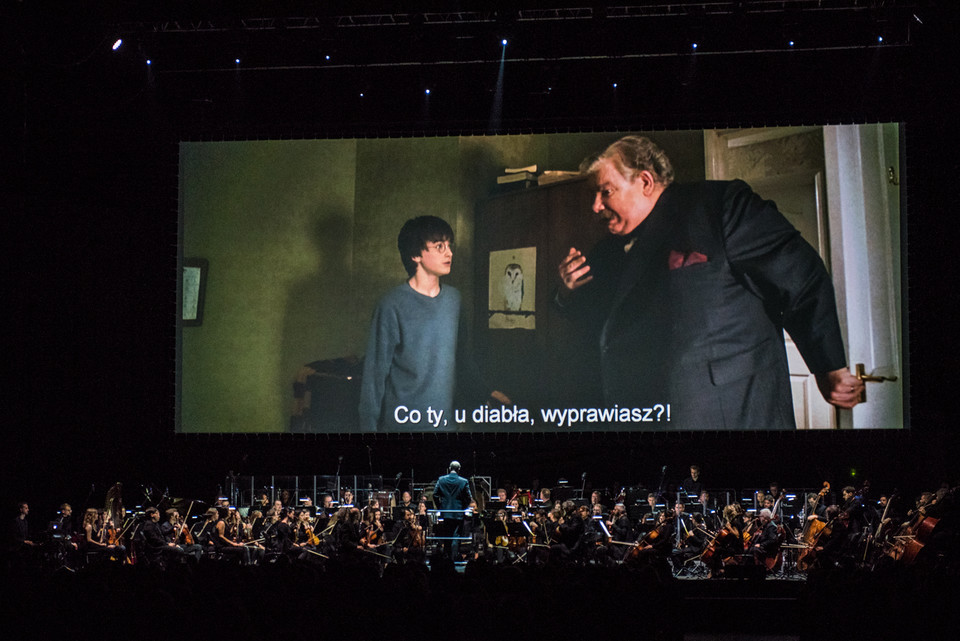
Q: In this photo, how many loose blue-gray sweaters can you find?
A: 1